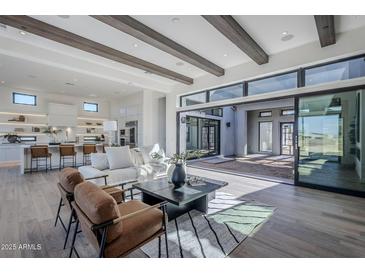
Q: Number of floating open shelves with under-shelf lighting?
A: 6